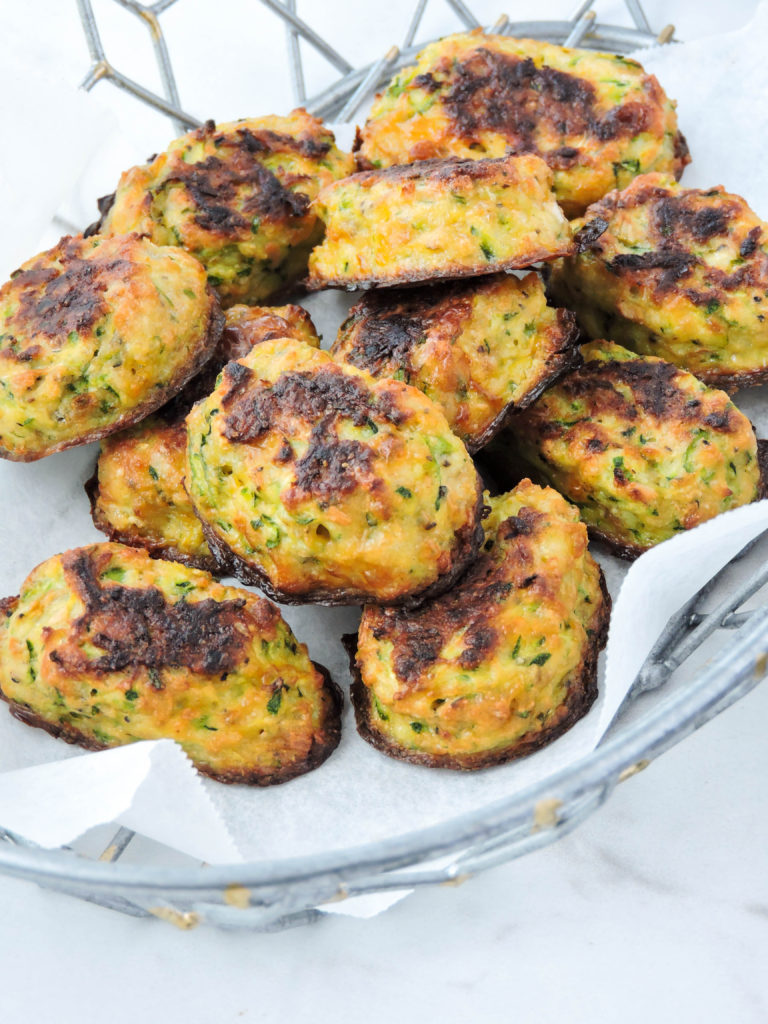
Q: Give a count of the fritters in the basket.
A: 11